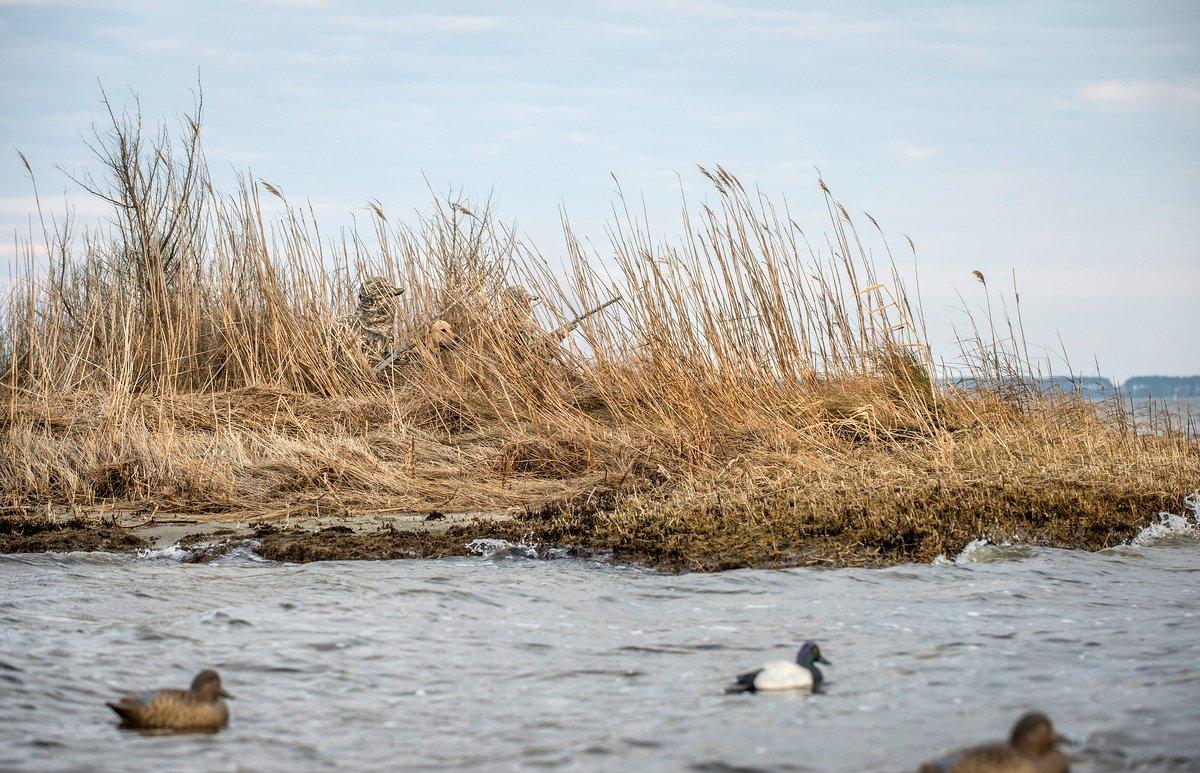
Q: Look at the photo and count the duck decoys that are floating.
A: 3